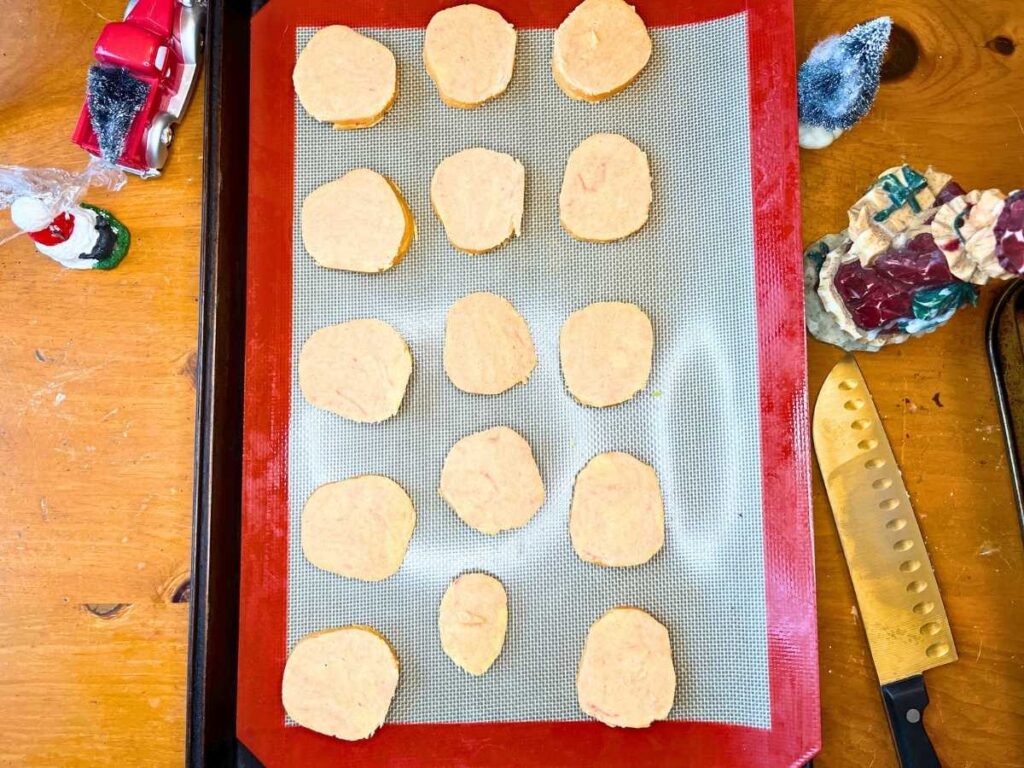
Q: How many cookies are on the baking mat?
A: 15